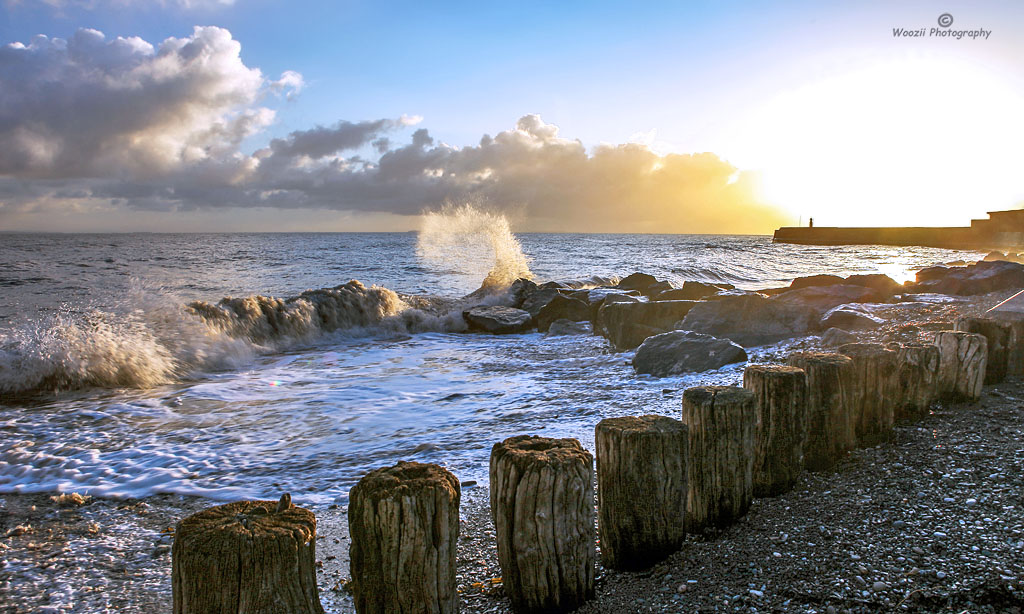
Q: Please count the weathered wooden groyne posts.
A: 12